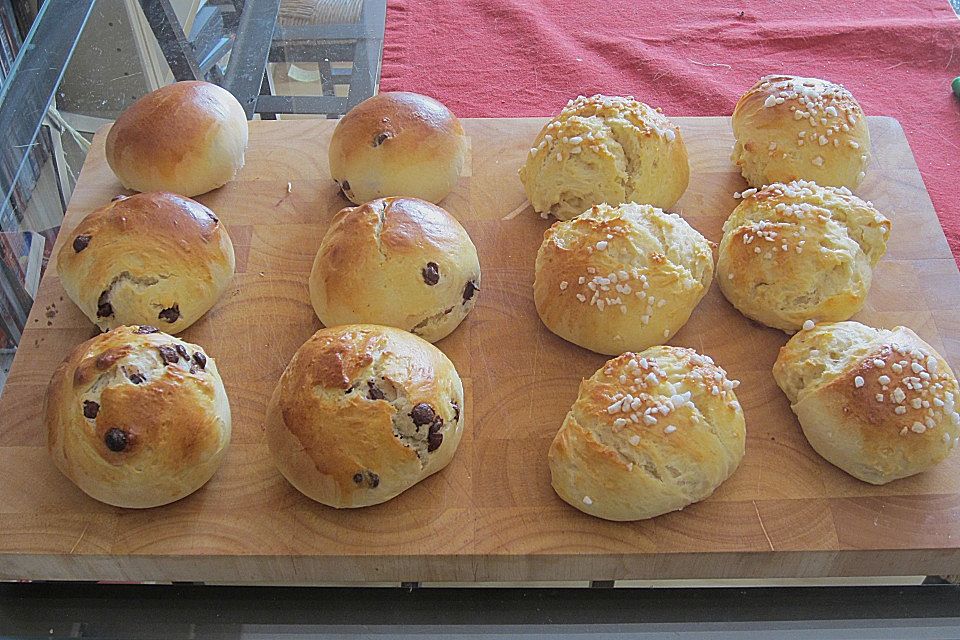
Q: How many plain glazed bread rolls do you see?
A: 1